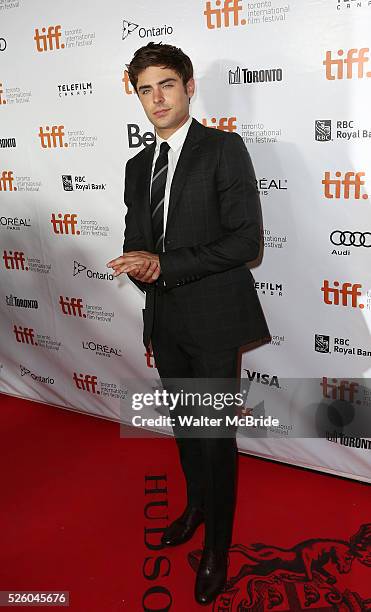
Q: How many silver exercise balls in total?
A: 0